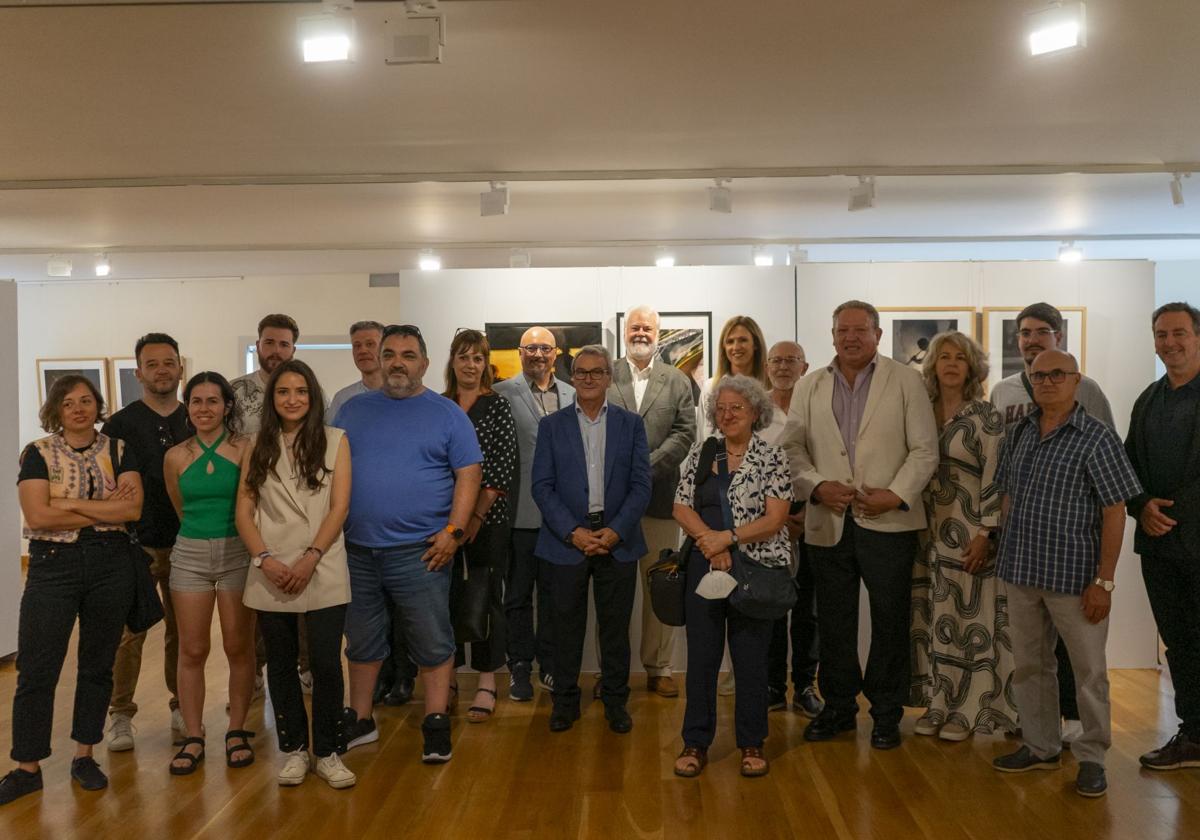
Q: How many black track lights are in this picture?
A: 0